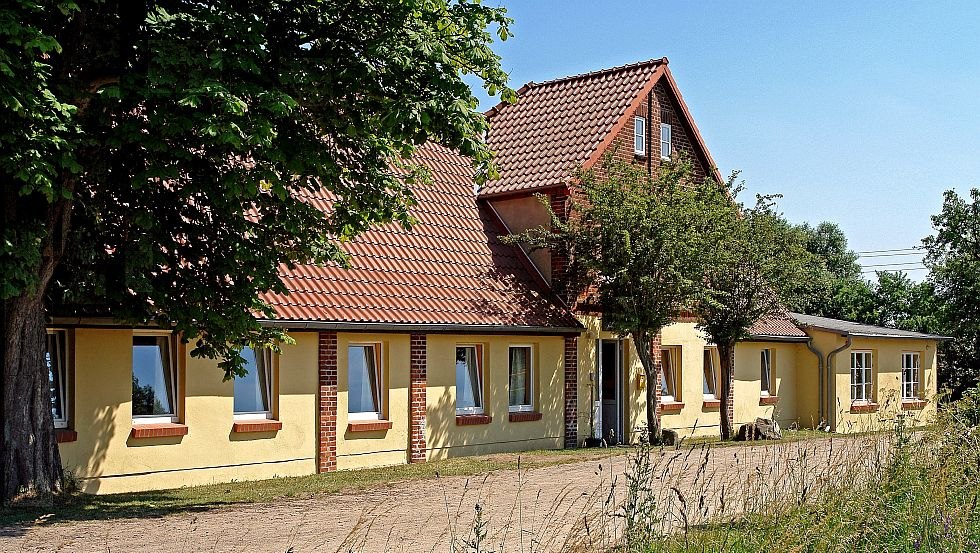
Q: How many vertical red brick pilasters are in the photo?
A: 5